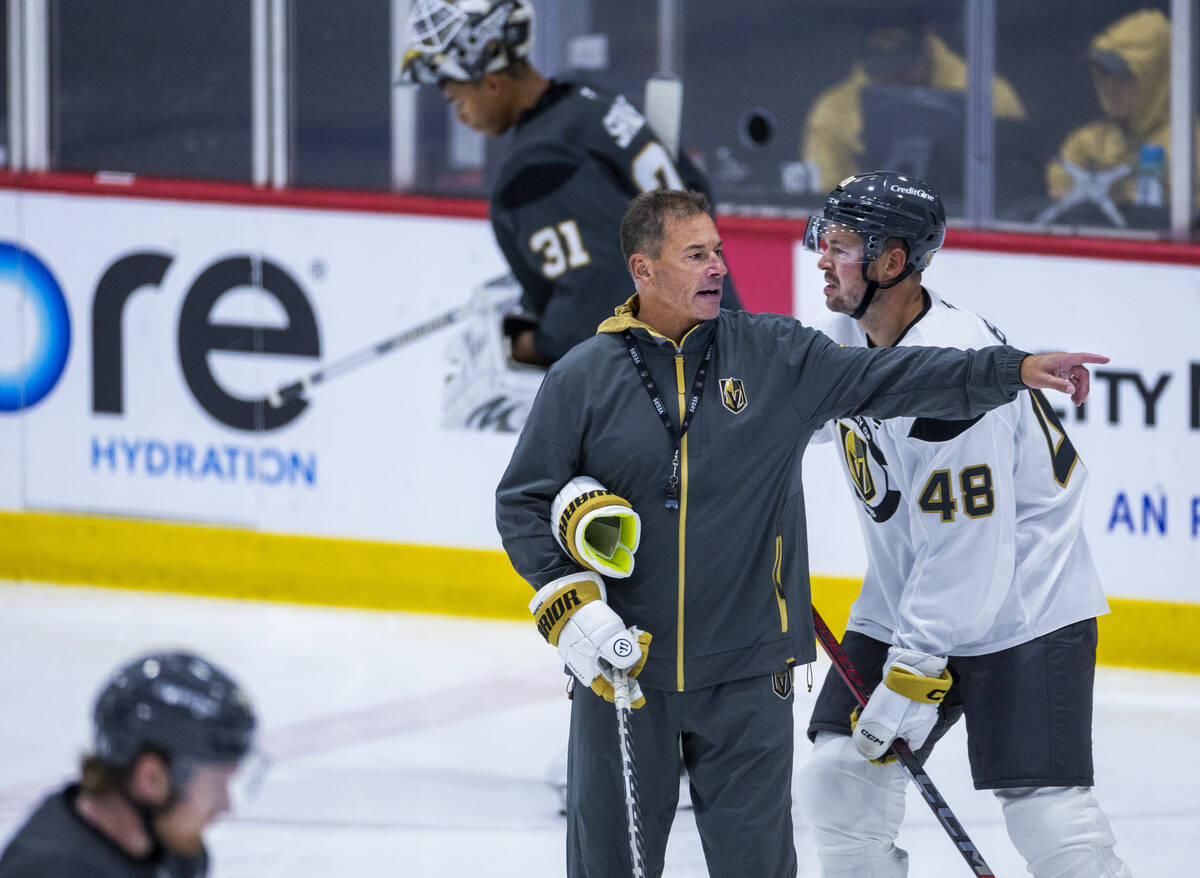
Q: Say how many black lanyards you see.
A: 1